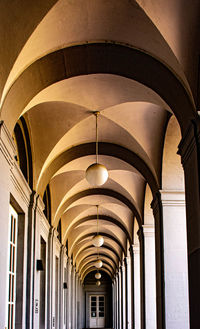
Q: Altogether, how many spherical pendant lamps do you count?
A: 5